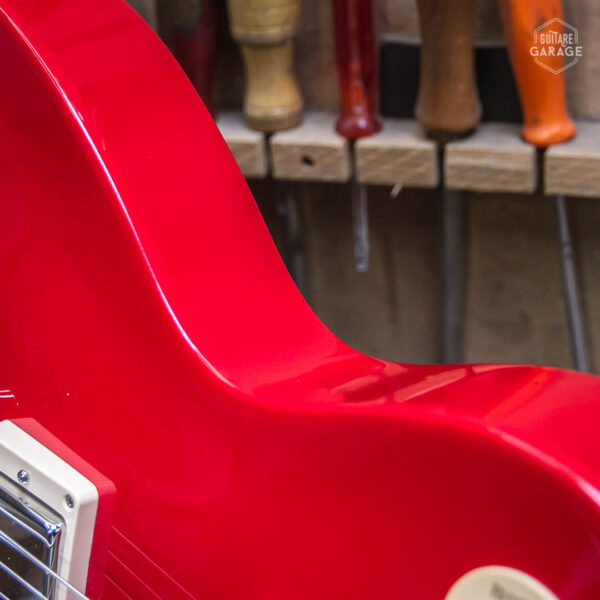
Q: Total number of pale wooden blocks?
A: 5